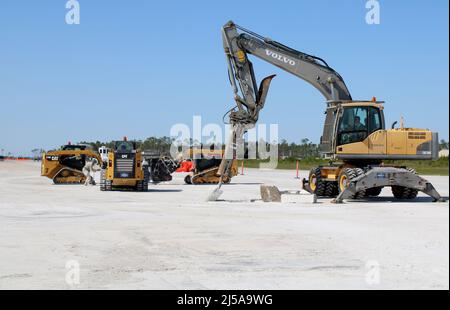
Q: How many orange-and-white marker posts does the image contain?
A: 2